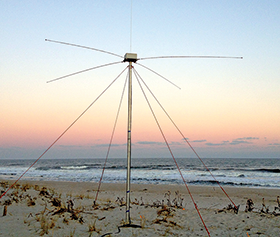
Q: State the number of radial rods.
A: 4